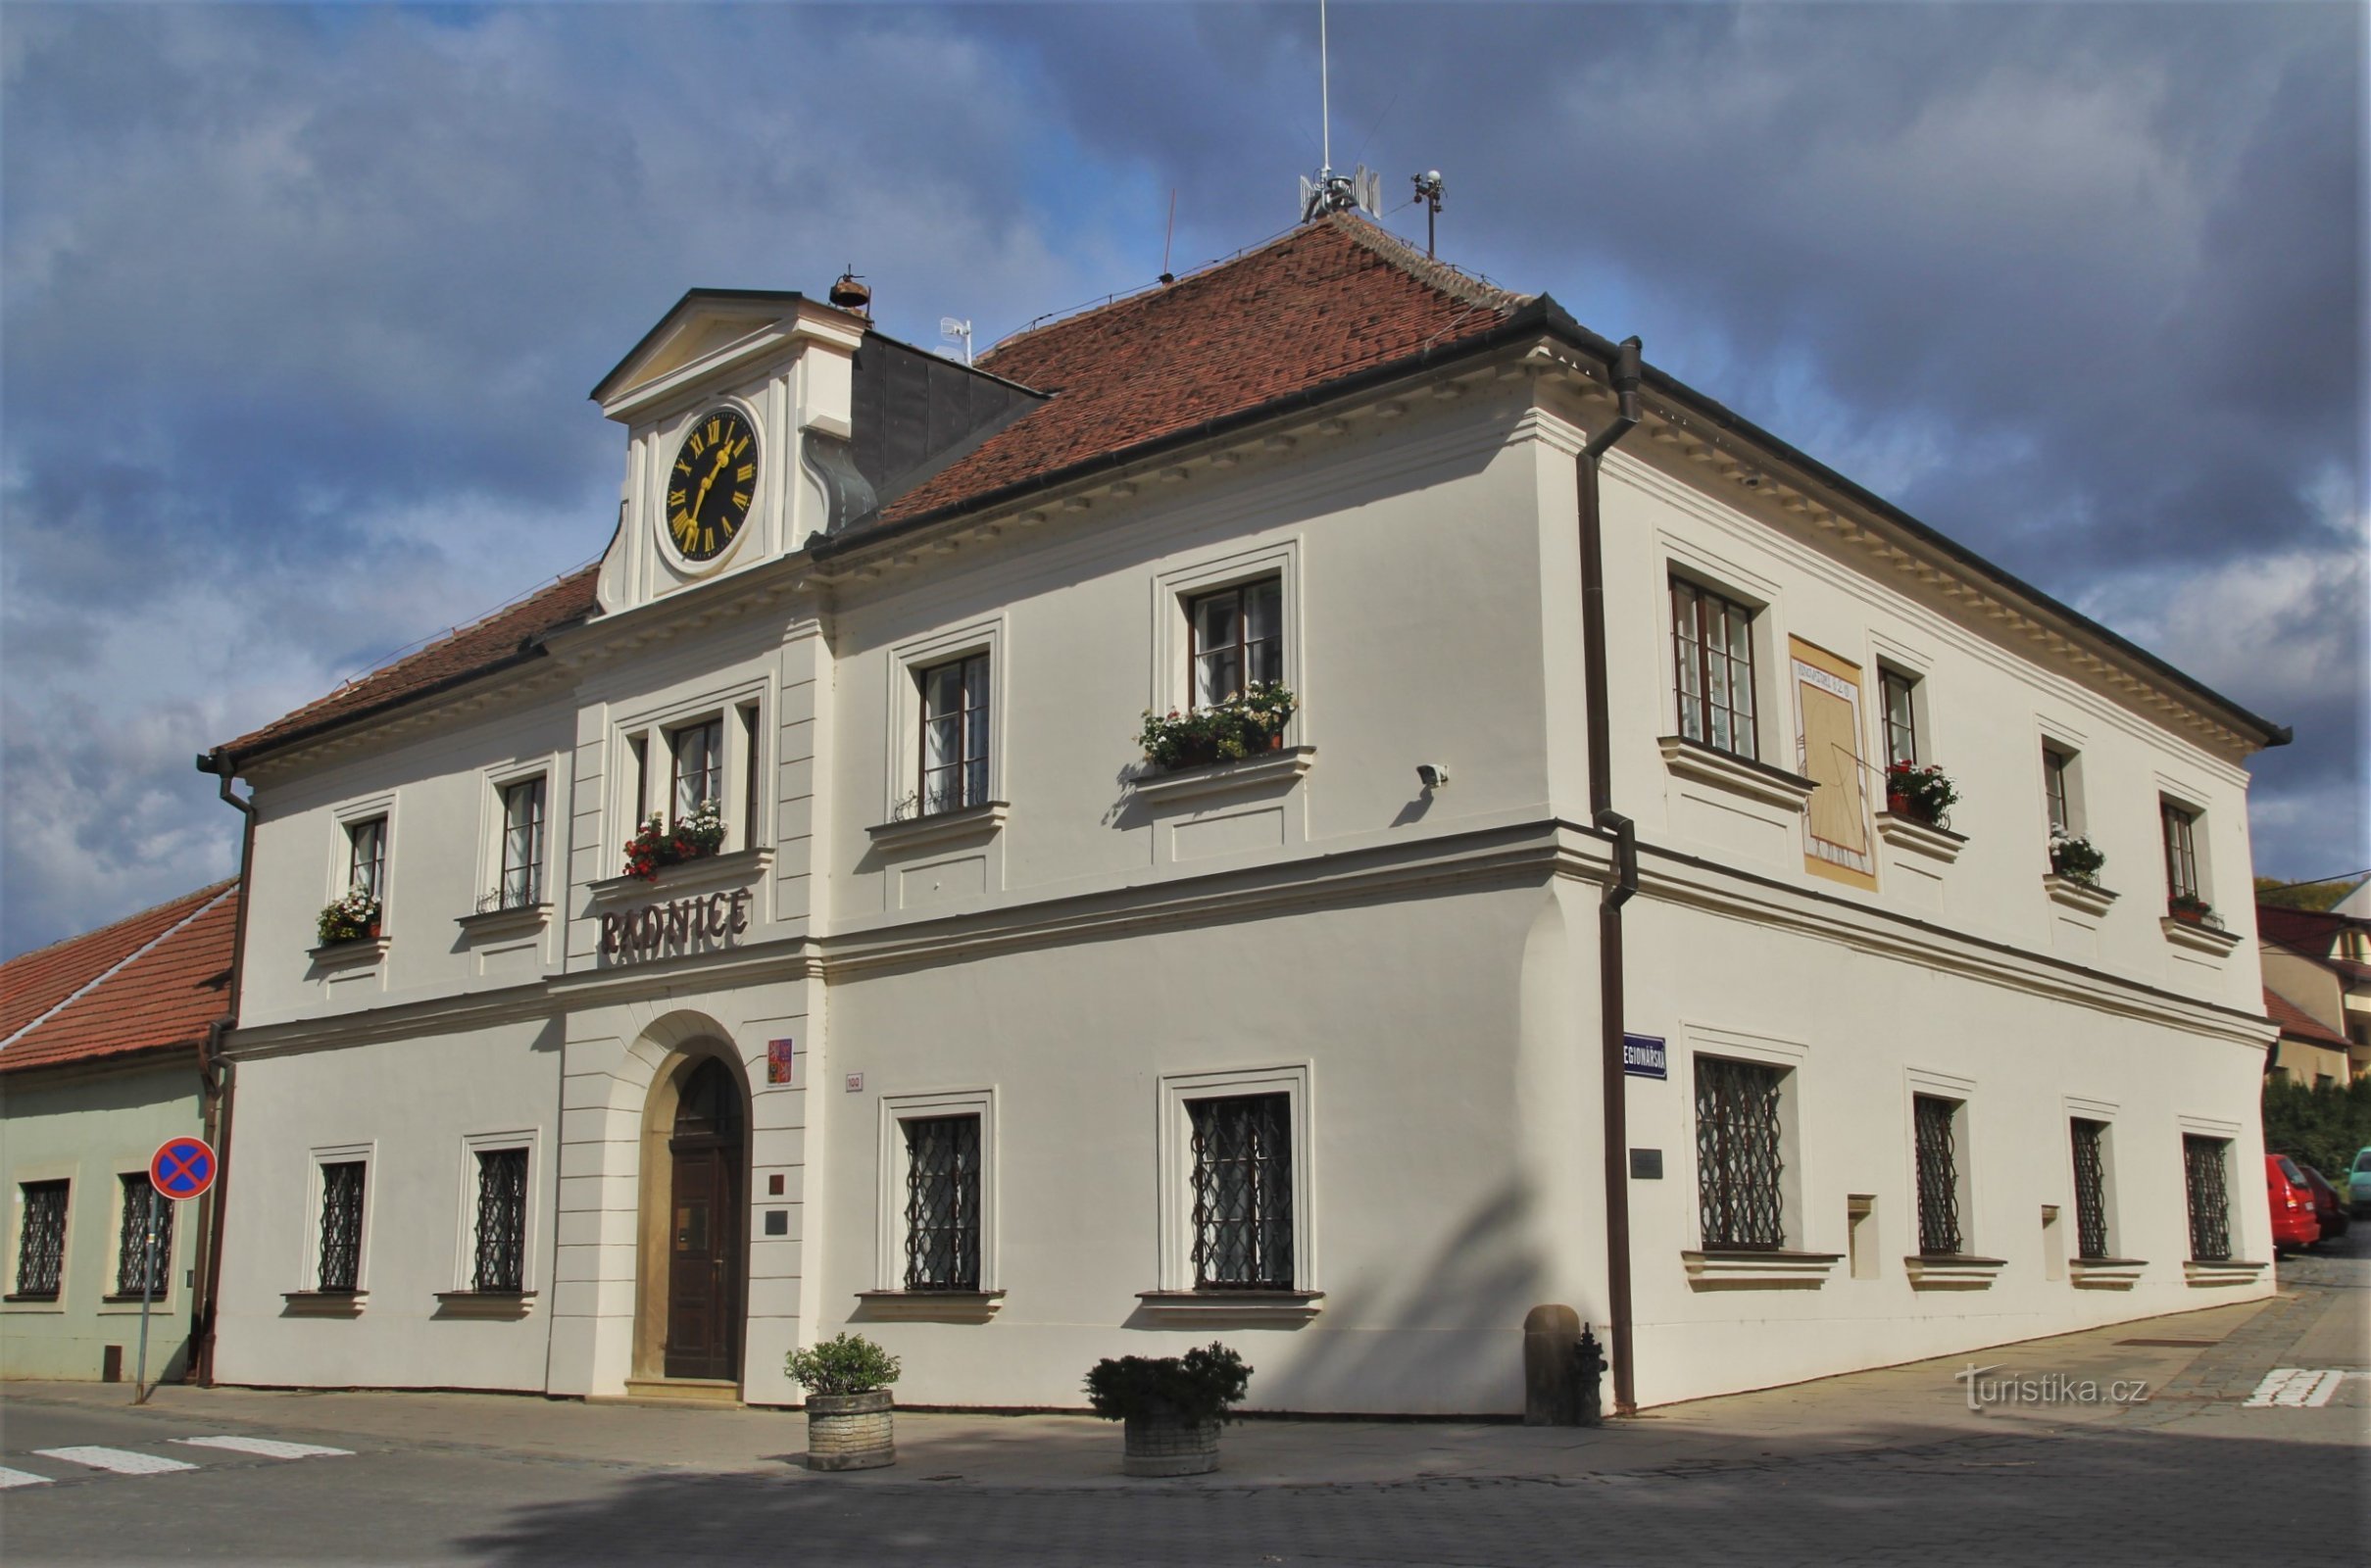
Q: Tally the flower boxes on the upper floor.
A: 6